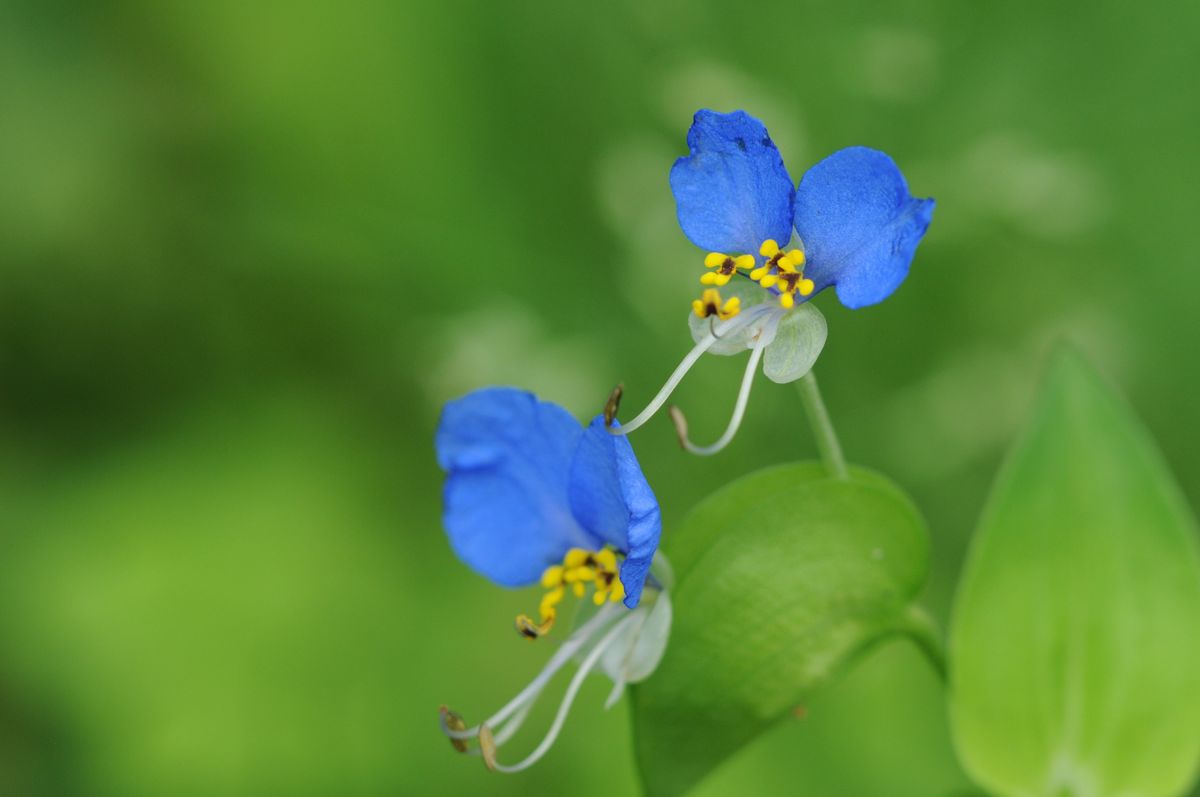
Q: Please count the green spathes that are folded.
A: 1